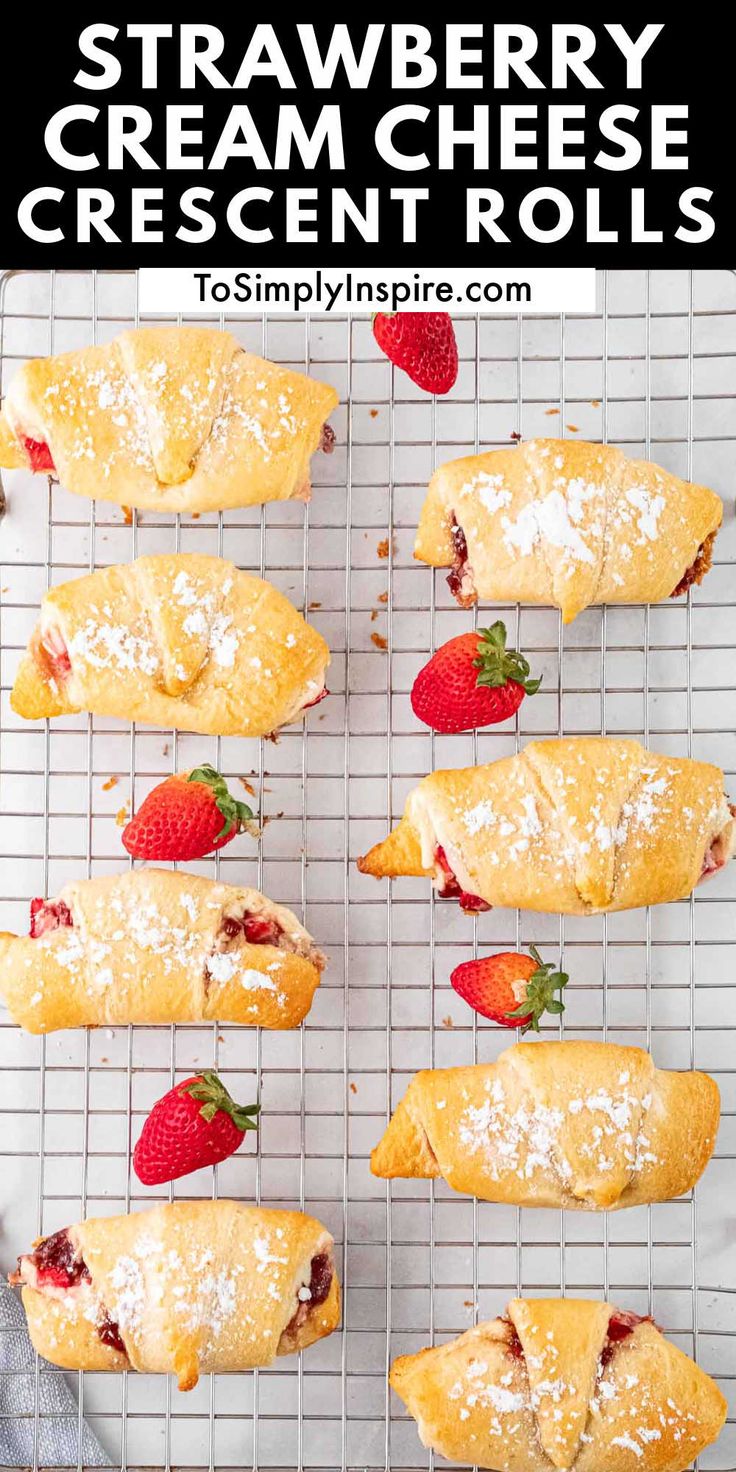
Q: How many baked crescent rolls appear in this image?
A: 8